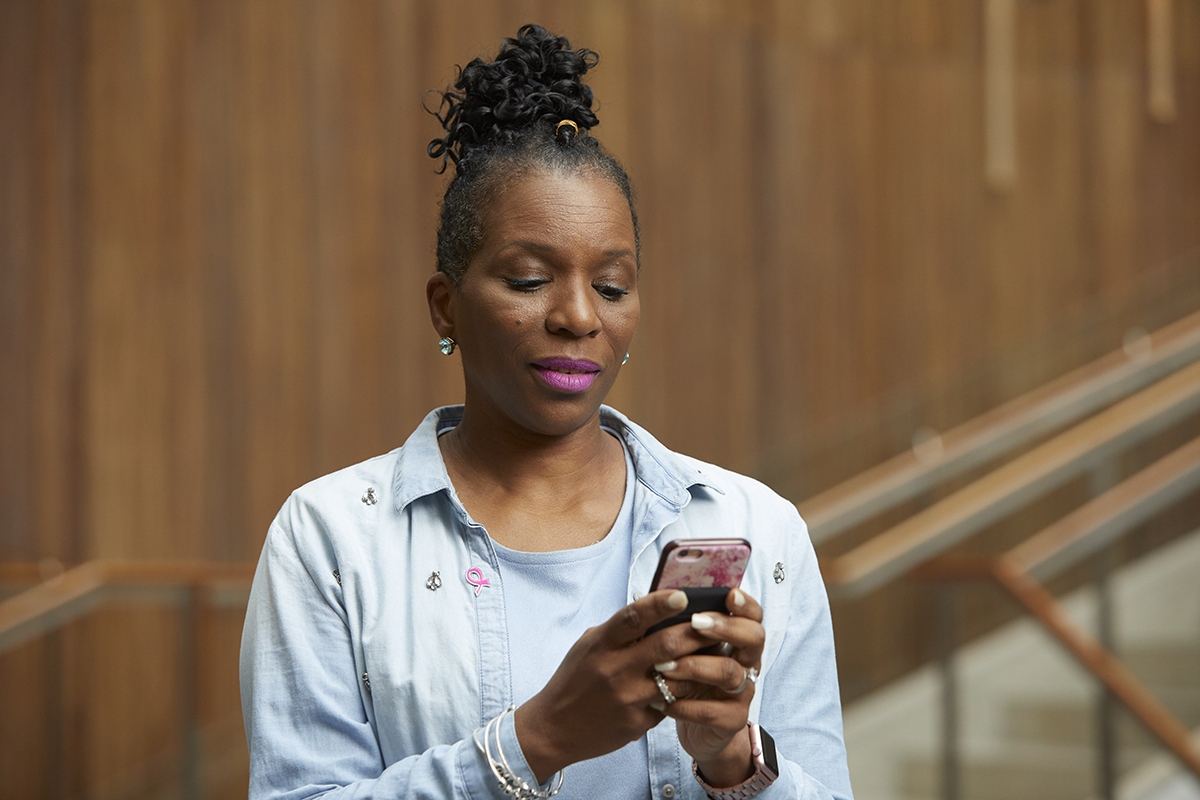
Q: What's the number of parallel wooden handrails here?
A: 3